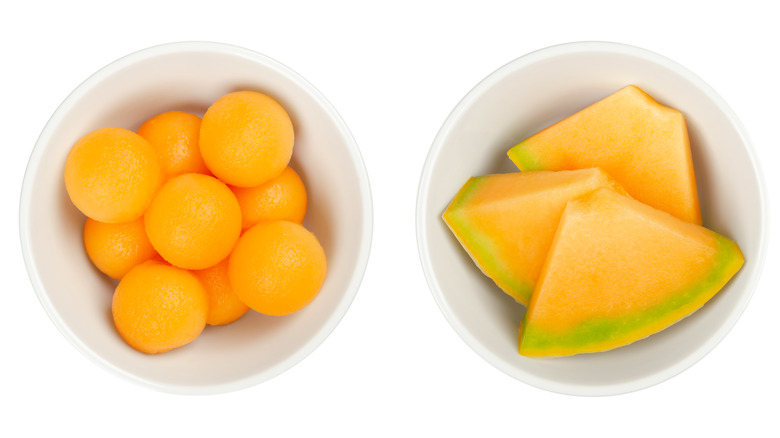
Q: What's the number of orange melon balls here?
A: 9